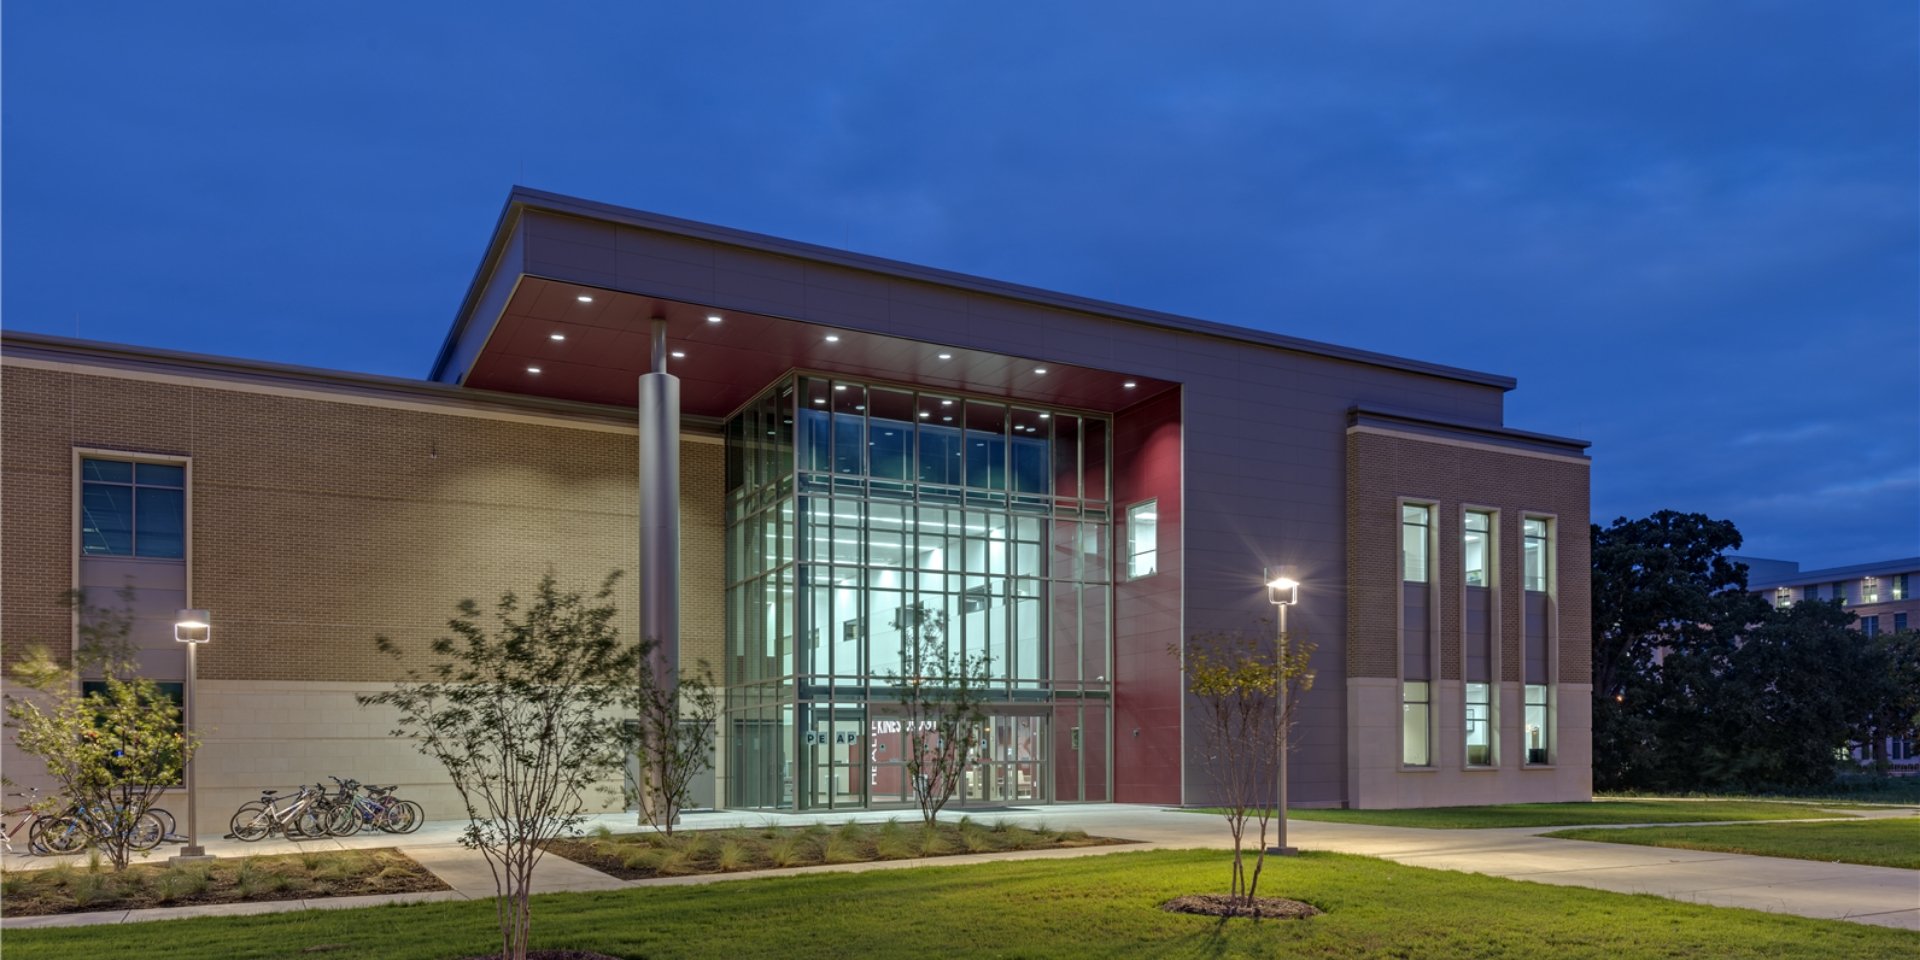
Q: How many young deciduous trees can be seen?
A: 5